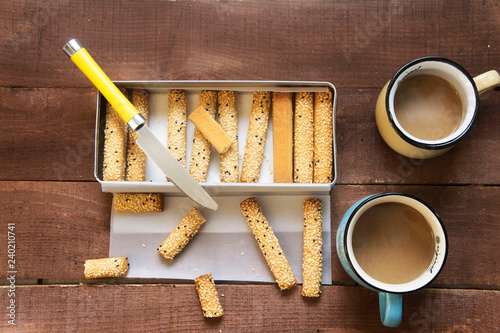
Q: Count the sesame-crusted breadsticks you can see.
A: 14